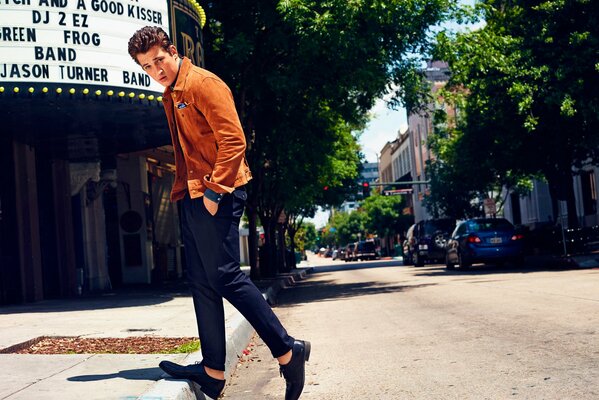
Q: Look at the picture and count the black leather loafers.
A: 2